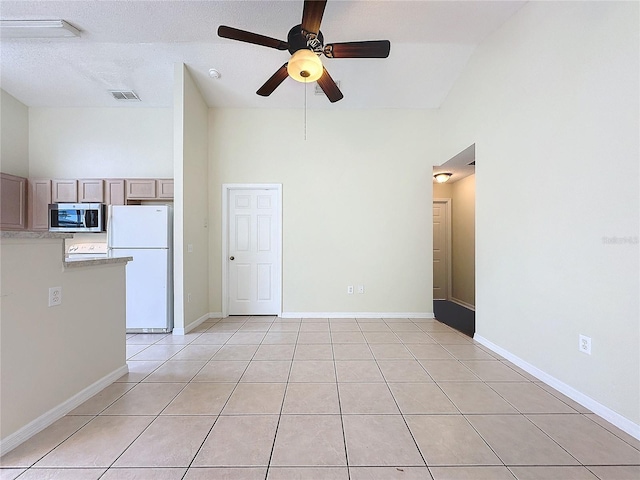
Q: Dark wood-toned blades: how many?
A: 5